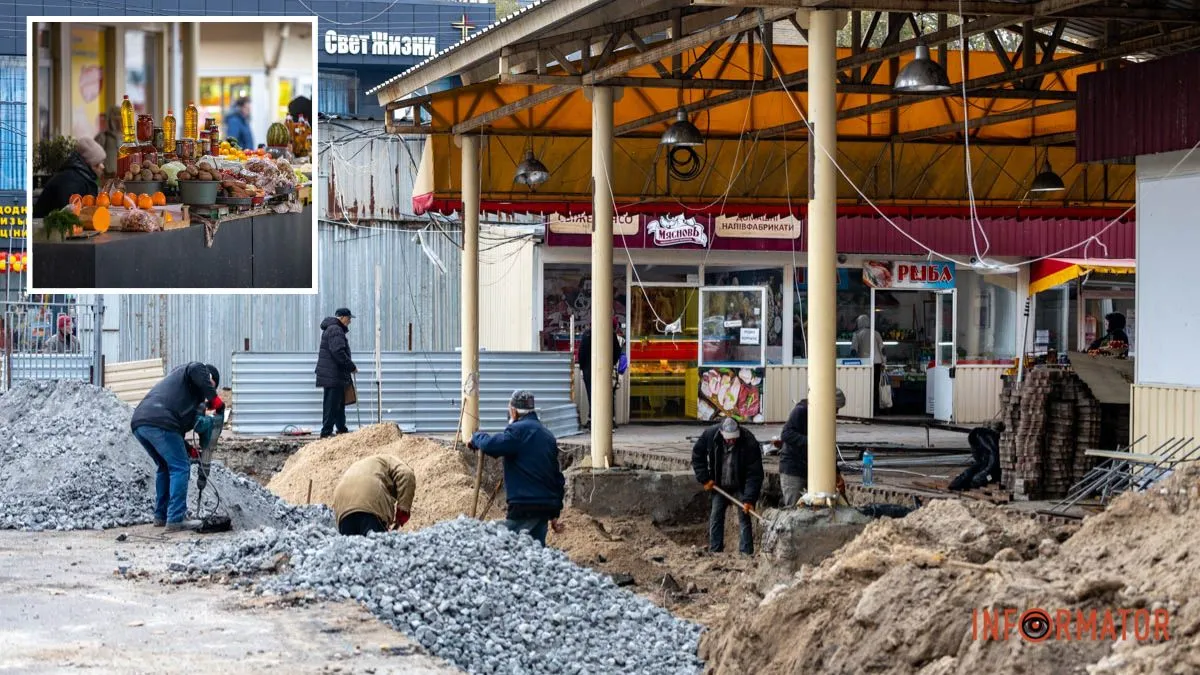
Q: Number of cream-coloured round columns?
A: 3